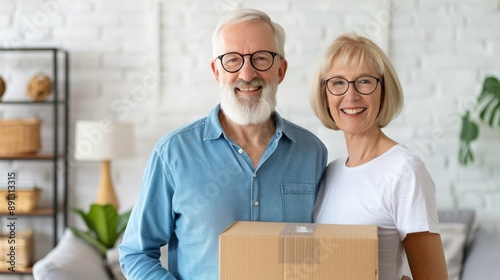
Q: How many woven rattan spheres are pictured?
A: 2